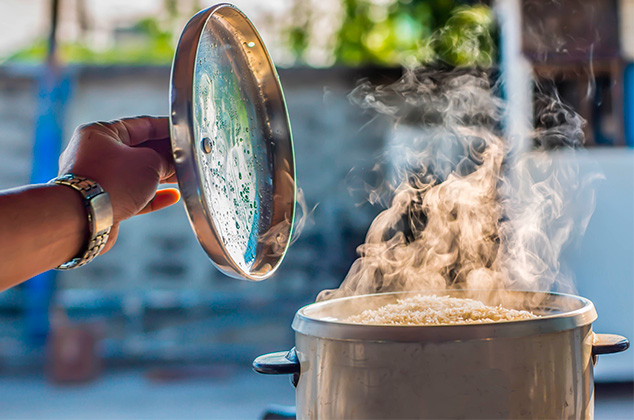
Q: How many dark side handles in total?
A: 2